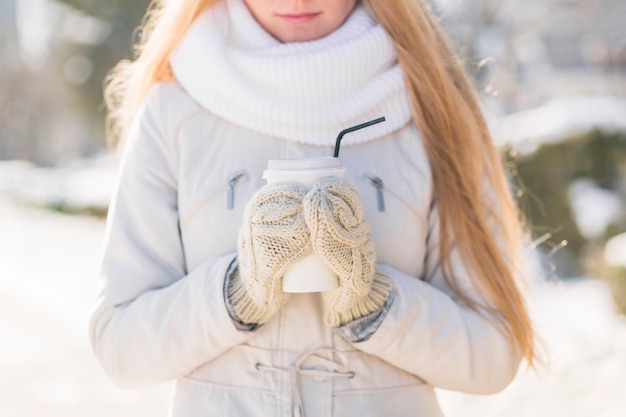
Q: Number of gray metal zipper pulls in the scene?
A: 2